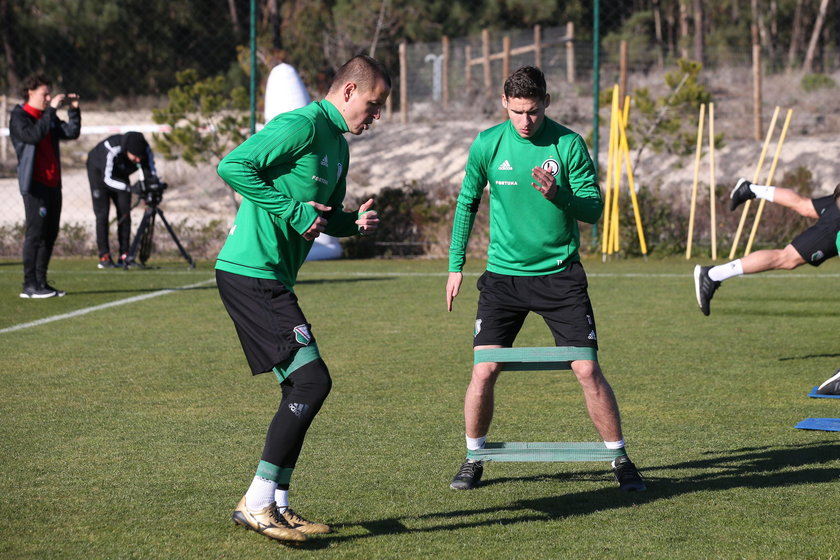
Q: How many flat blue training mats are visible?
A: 2